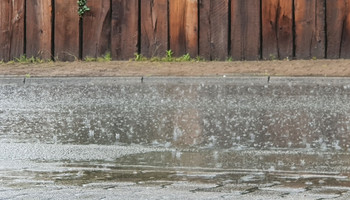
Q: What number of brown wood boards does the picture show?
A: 12